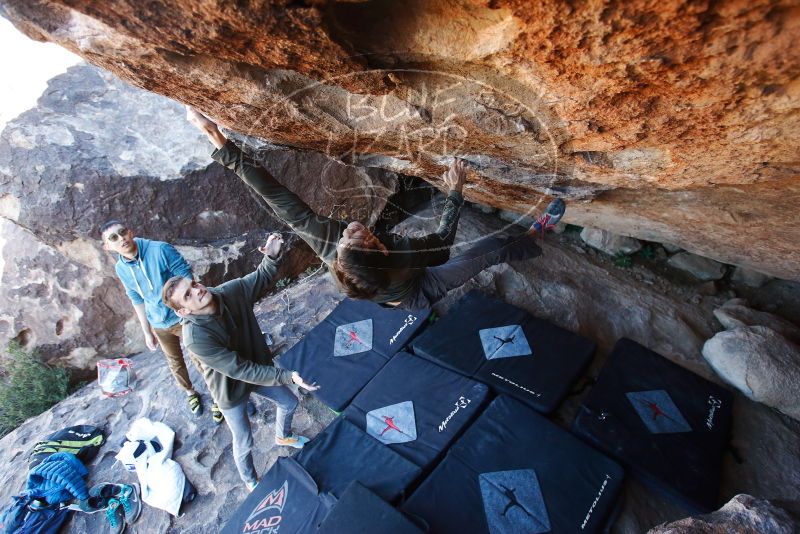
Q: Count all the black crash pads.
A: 8